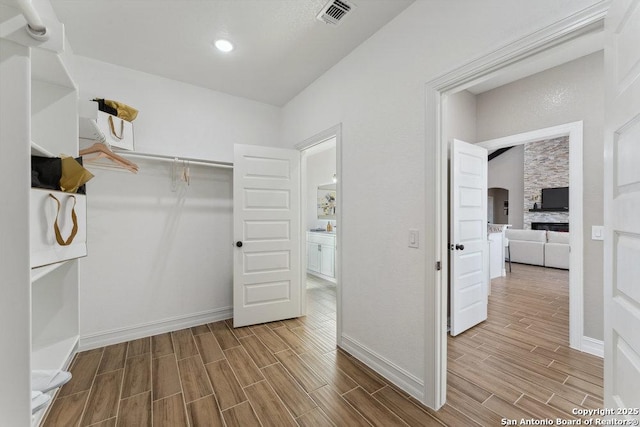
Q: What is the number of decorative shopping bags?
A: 2